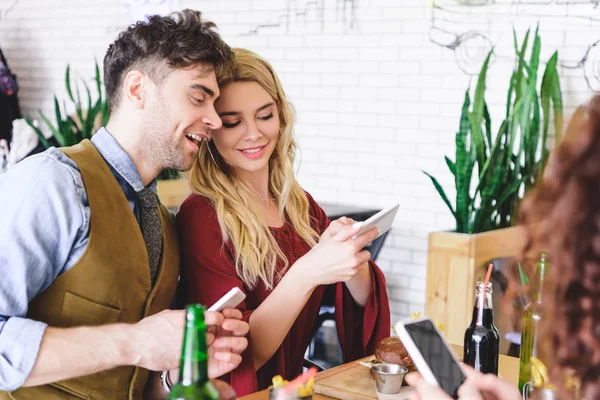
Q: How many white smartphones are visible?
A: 3